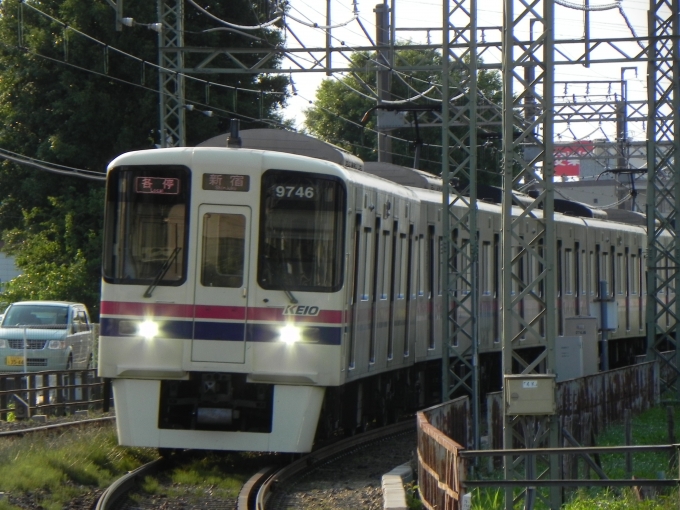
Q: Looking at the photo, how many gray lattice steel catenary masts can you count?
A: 4